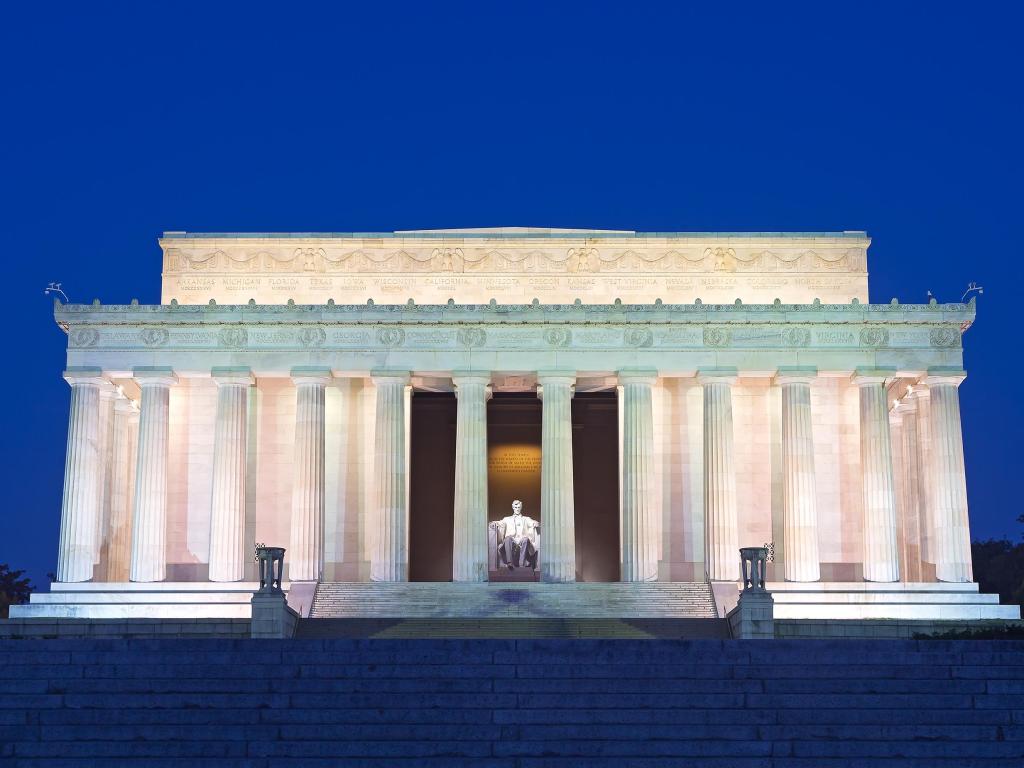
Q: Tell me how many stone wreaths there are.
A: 12